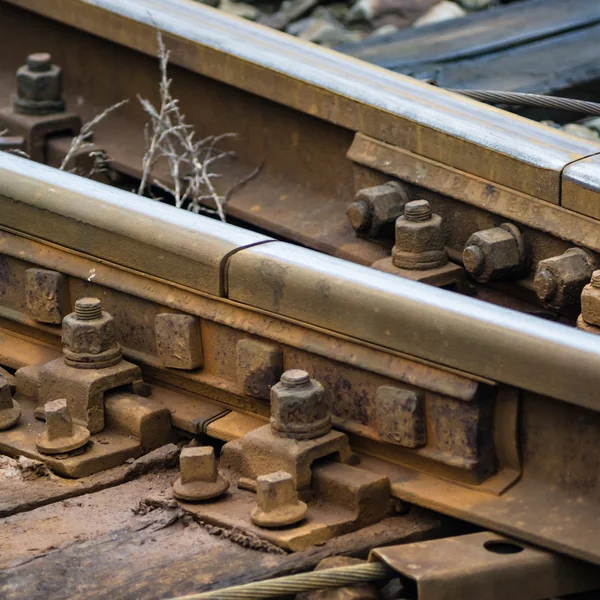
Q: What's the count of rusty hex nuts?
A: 8